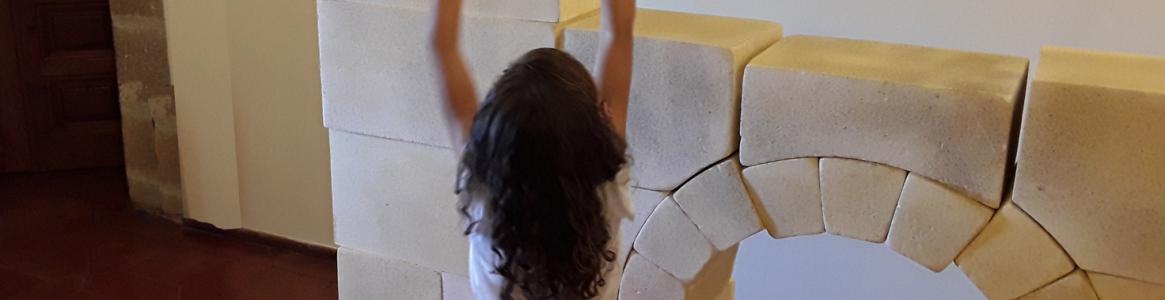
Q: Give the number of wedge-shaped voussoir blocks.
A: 8